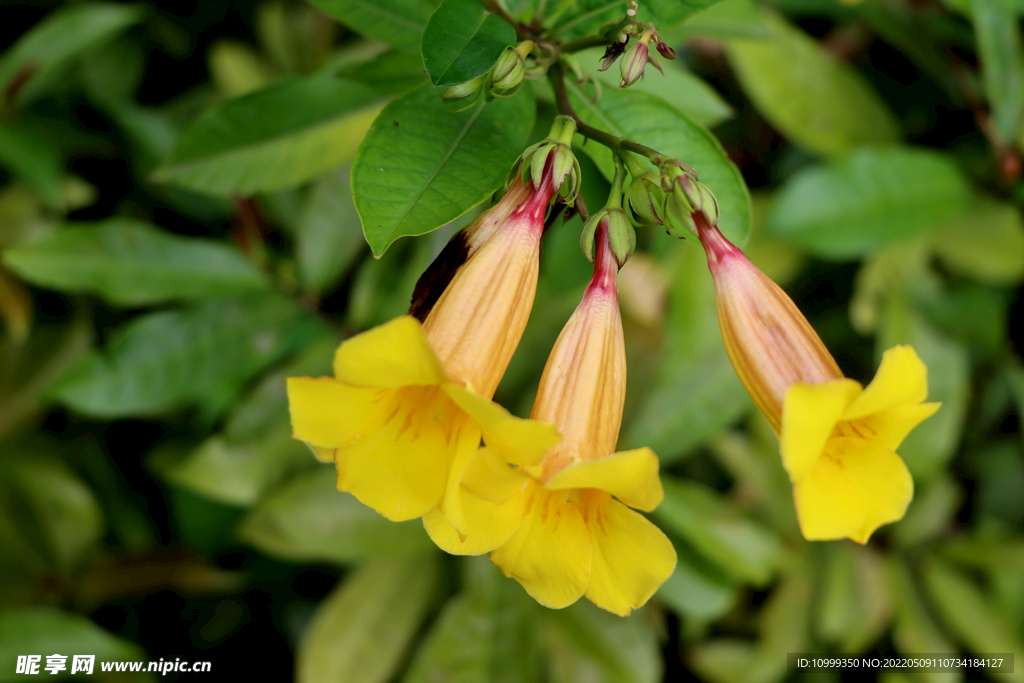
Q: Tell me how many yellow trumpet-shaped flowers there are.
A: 3